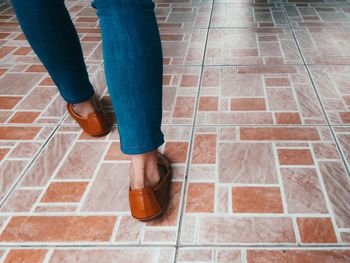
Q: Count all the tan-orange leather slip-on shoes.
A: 2